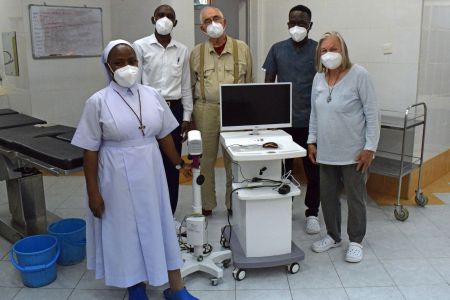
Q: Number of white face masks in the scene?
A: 5